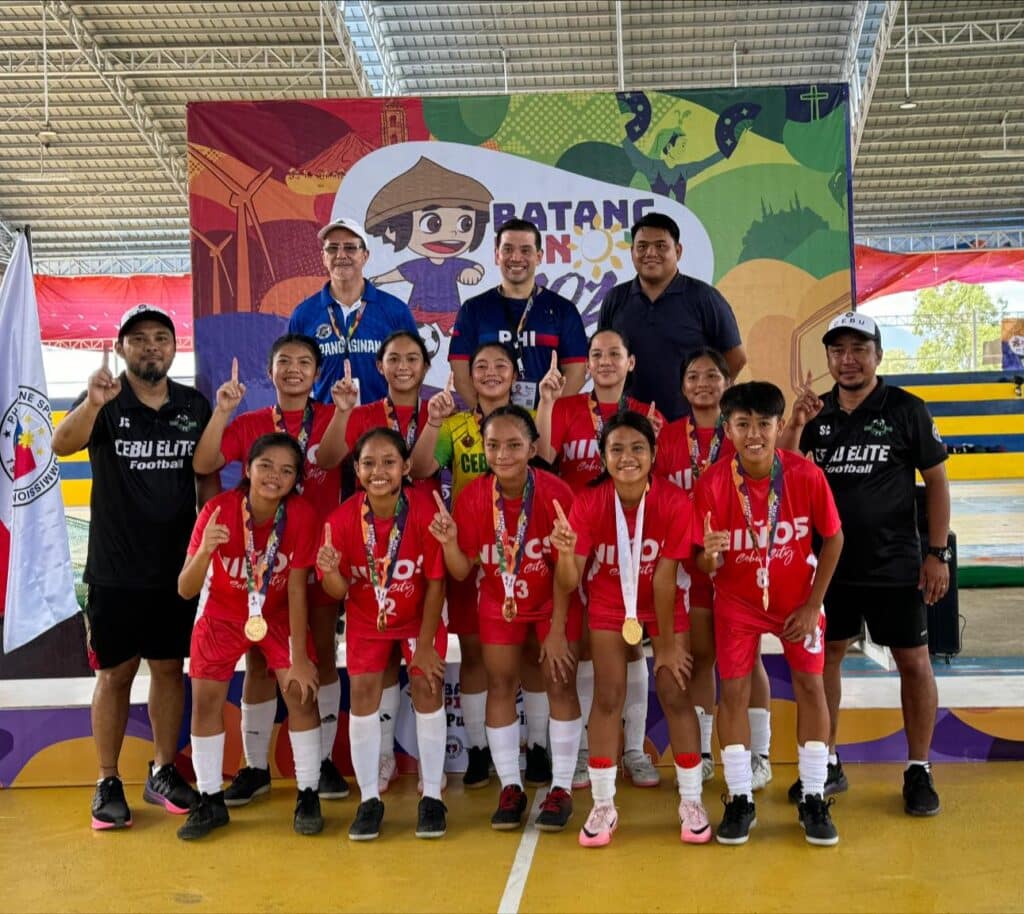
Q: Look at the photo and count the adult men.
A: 5